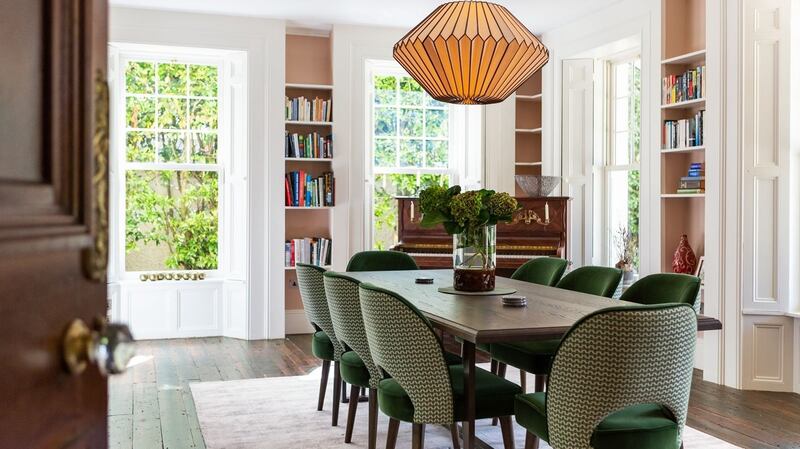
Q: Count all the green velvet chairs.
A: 8